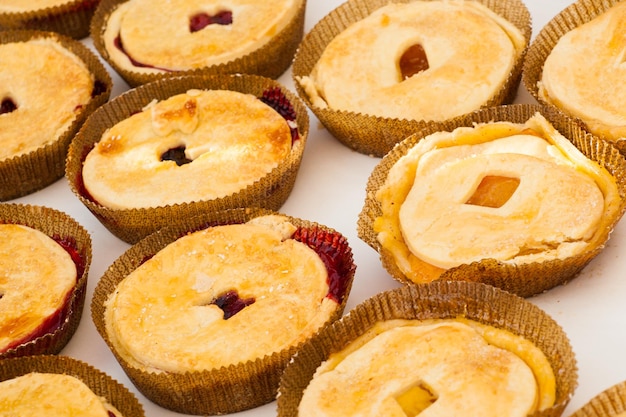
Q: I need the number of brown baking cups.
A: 12